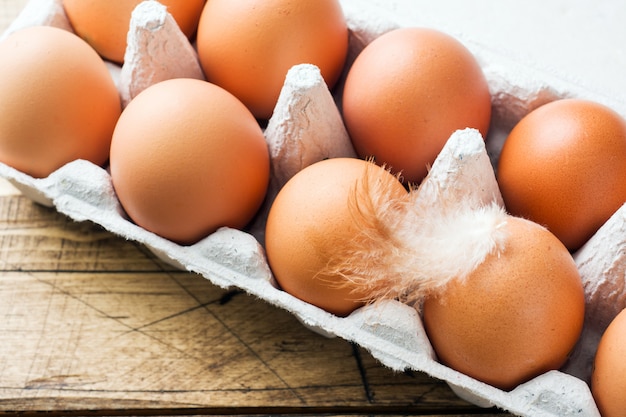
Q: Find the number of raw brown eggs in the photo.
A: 9